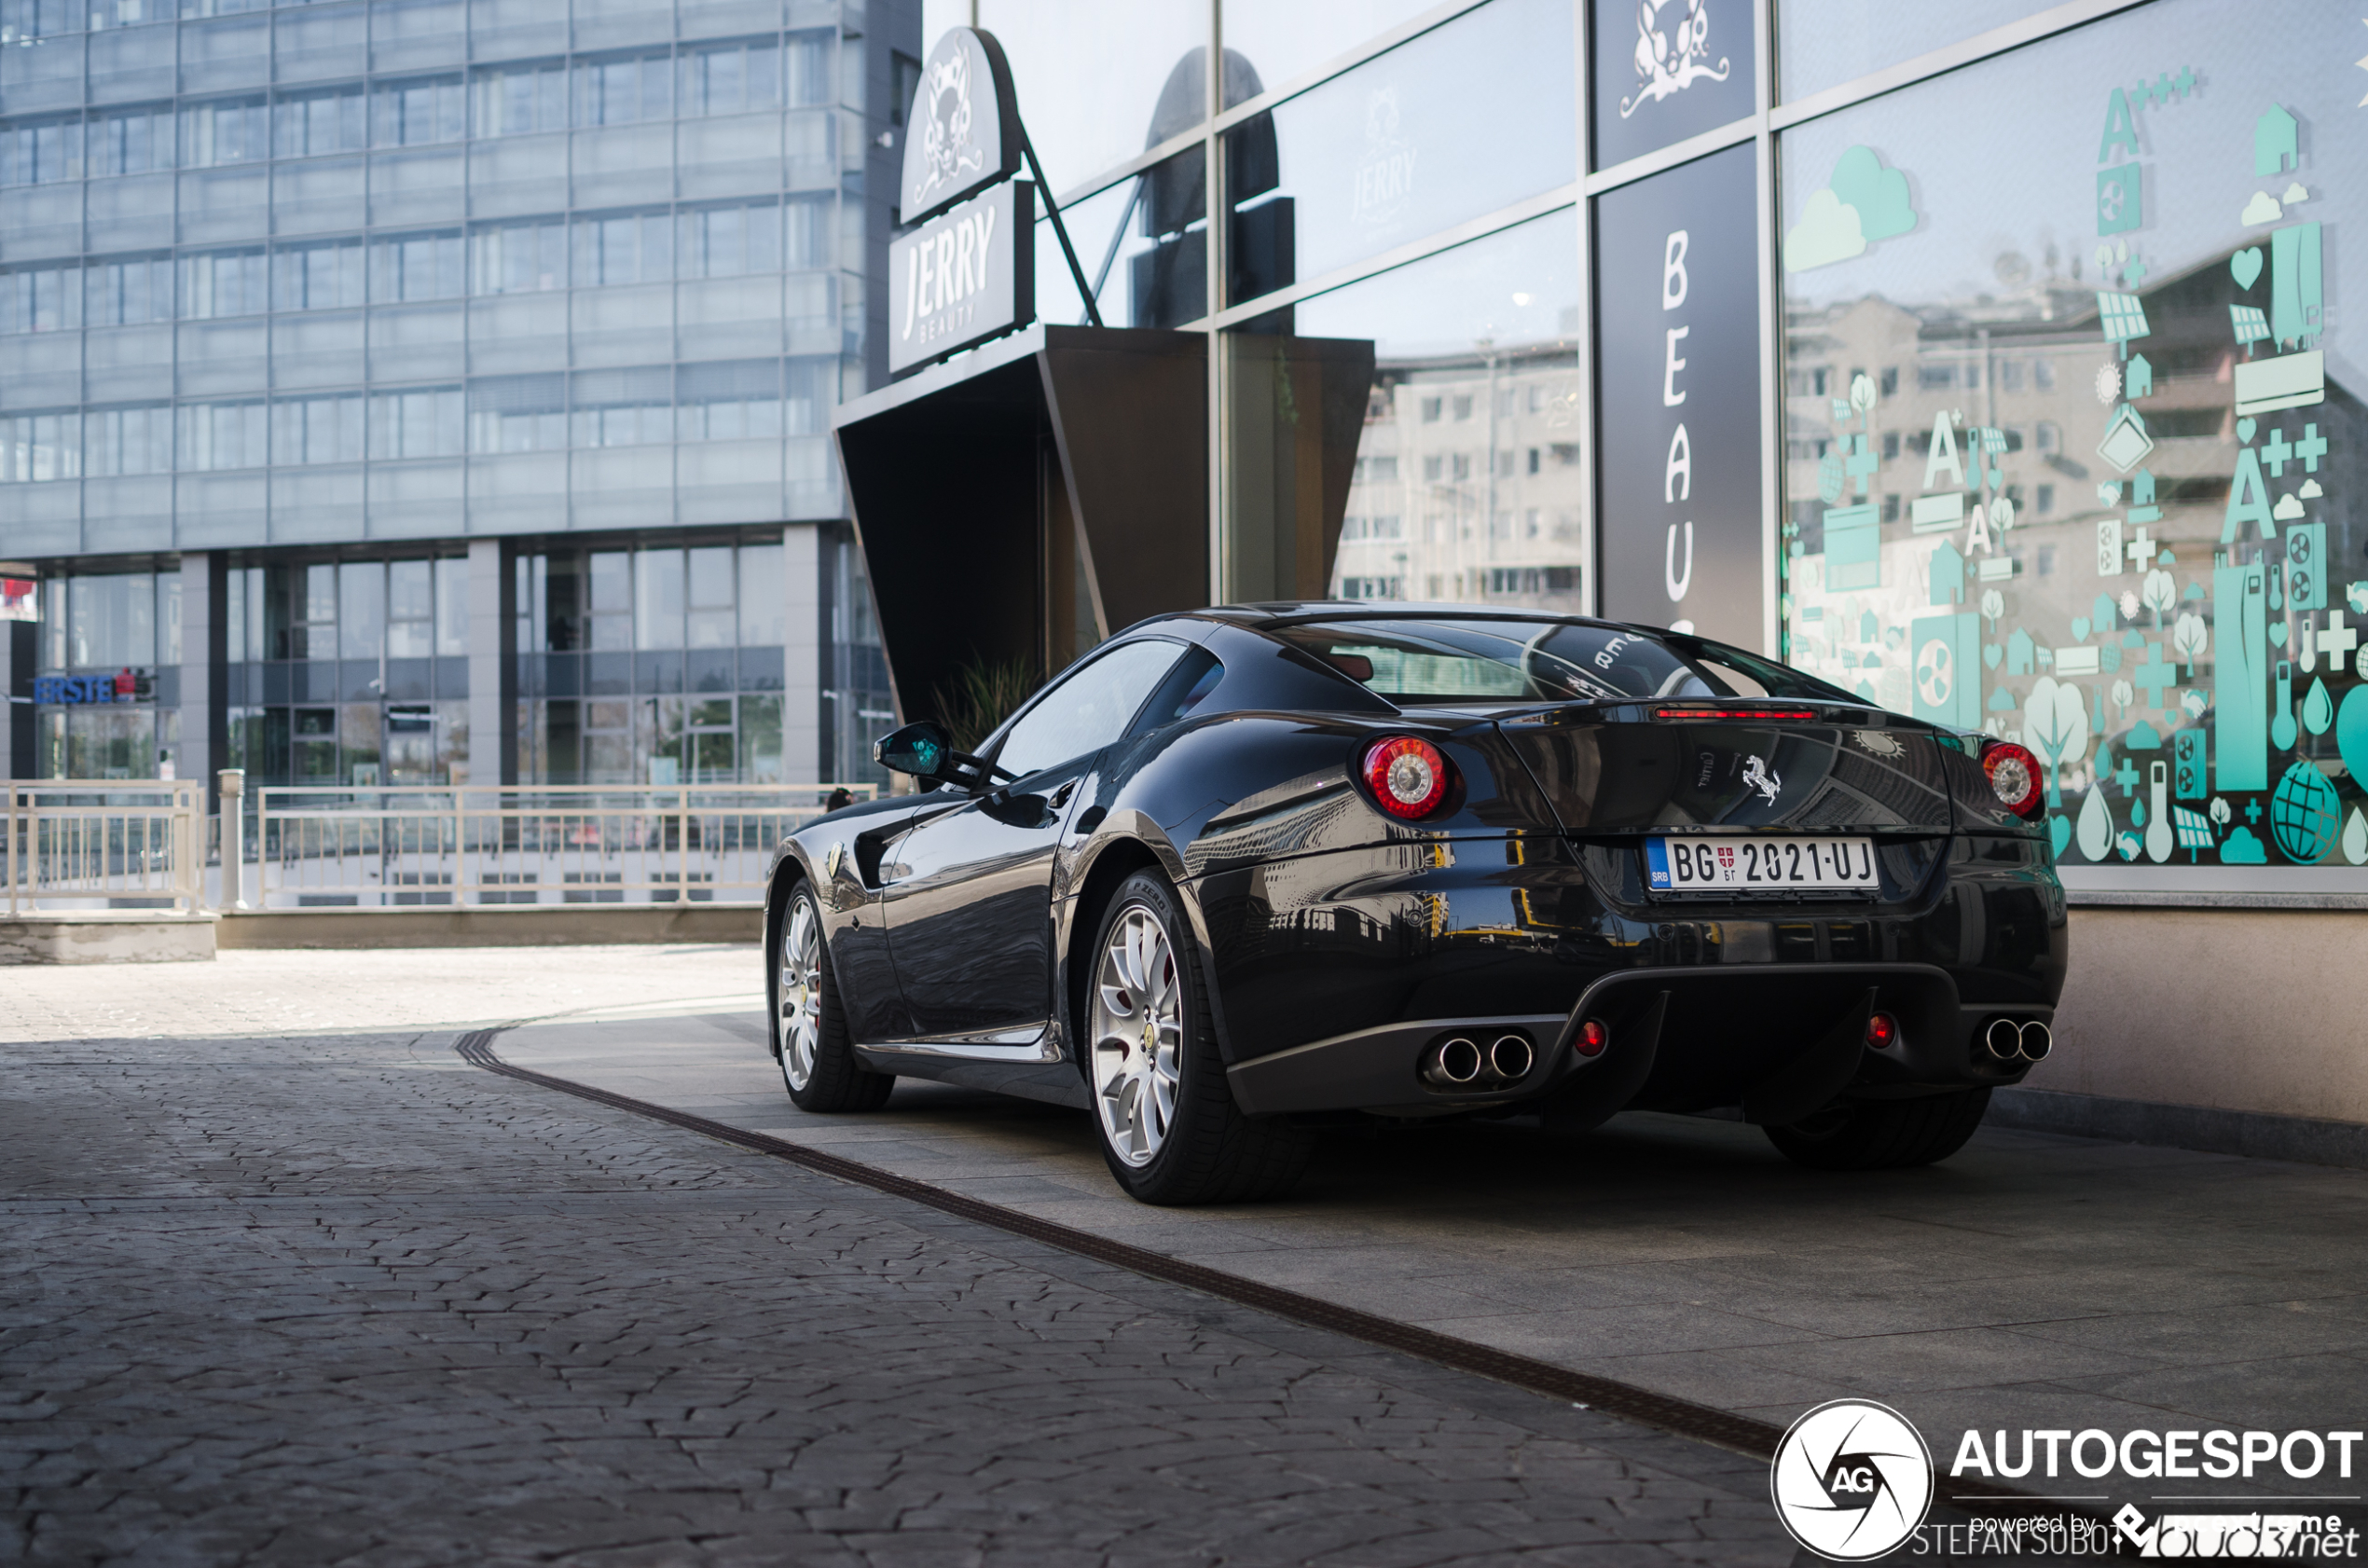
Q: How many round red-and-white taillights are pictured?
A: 2